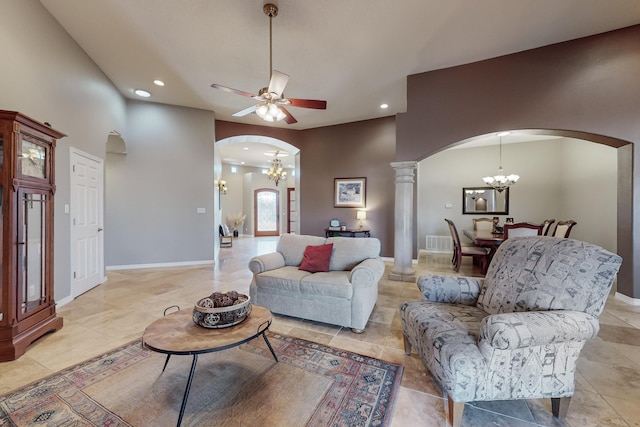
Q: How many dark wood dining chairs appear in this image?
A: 5